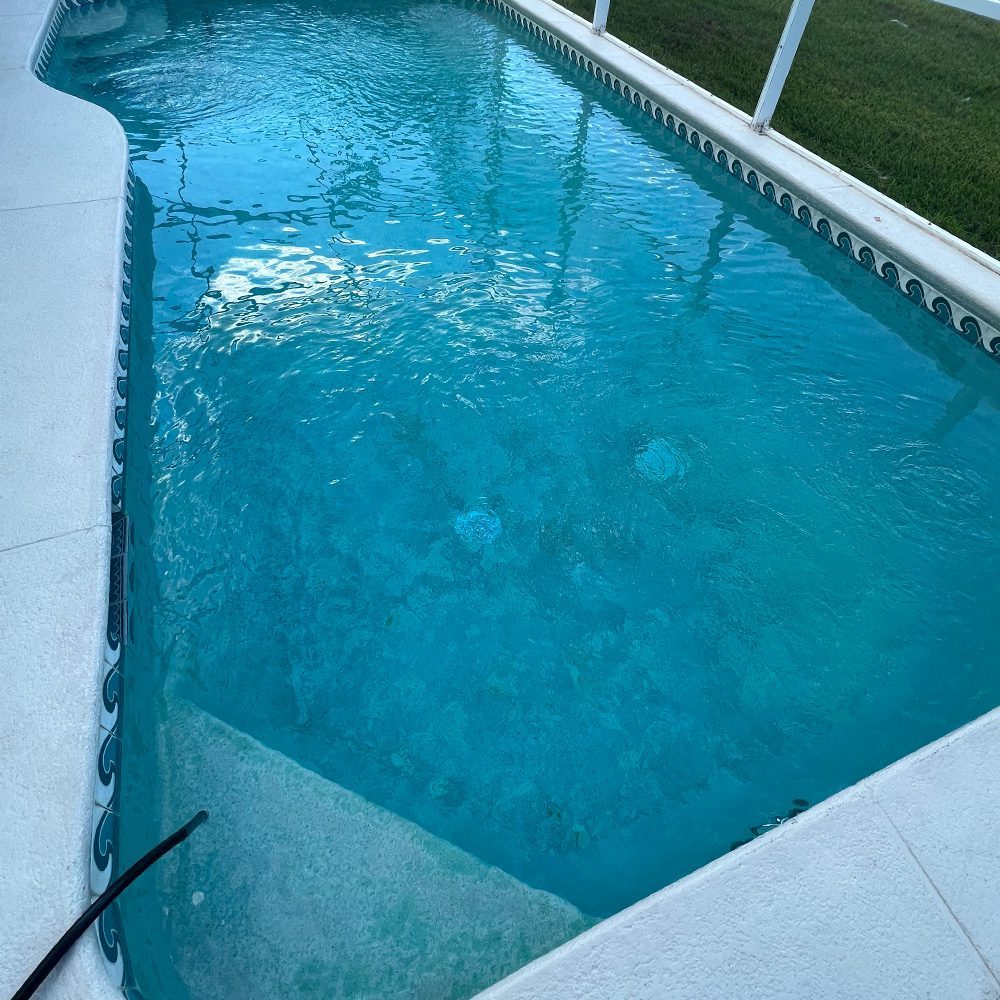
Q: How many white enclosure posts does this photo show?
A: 2